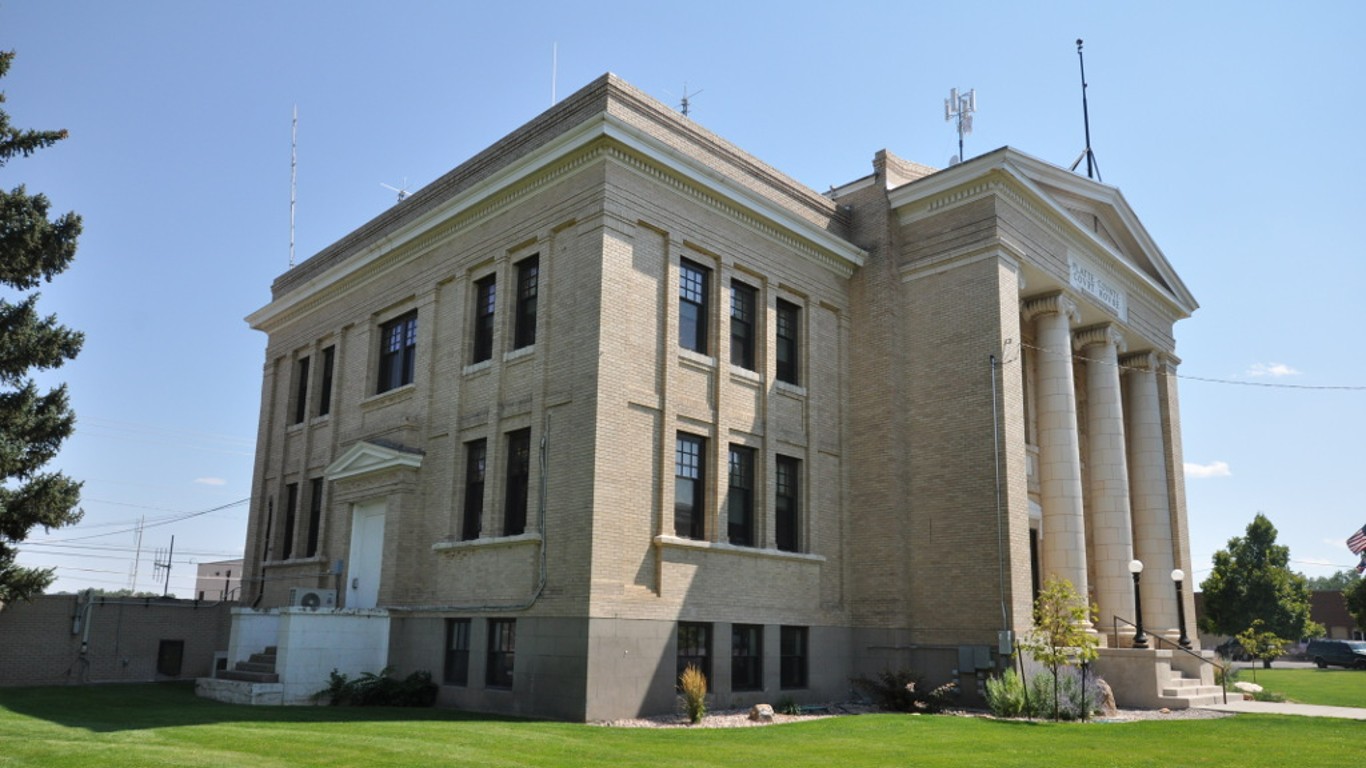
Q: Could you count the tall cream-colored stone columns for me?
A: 3